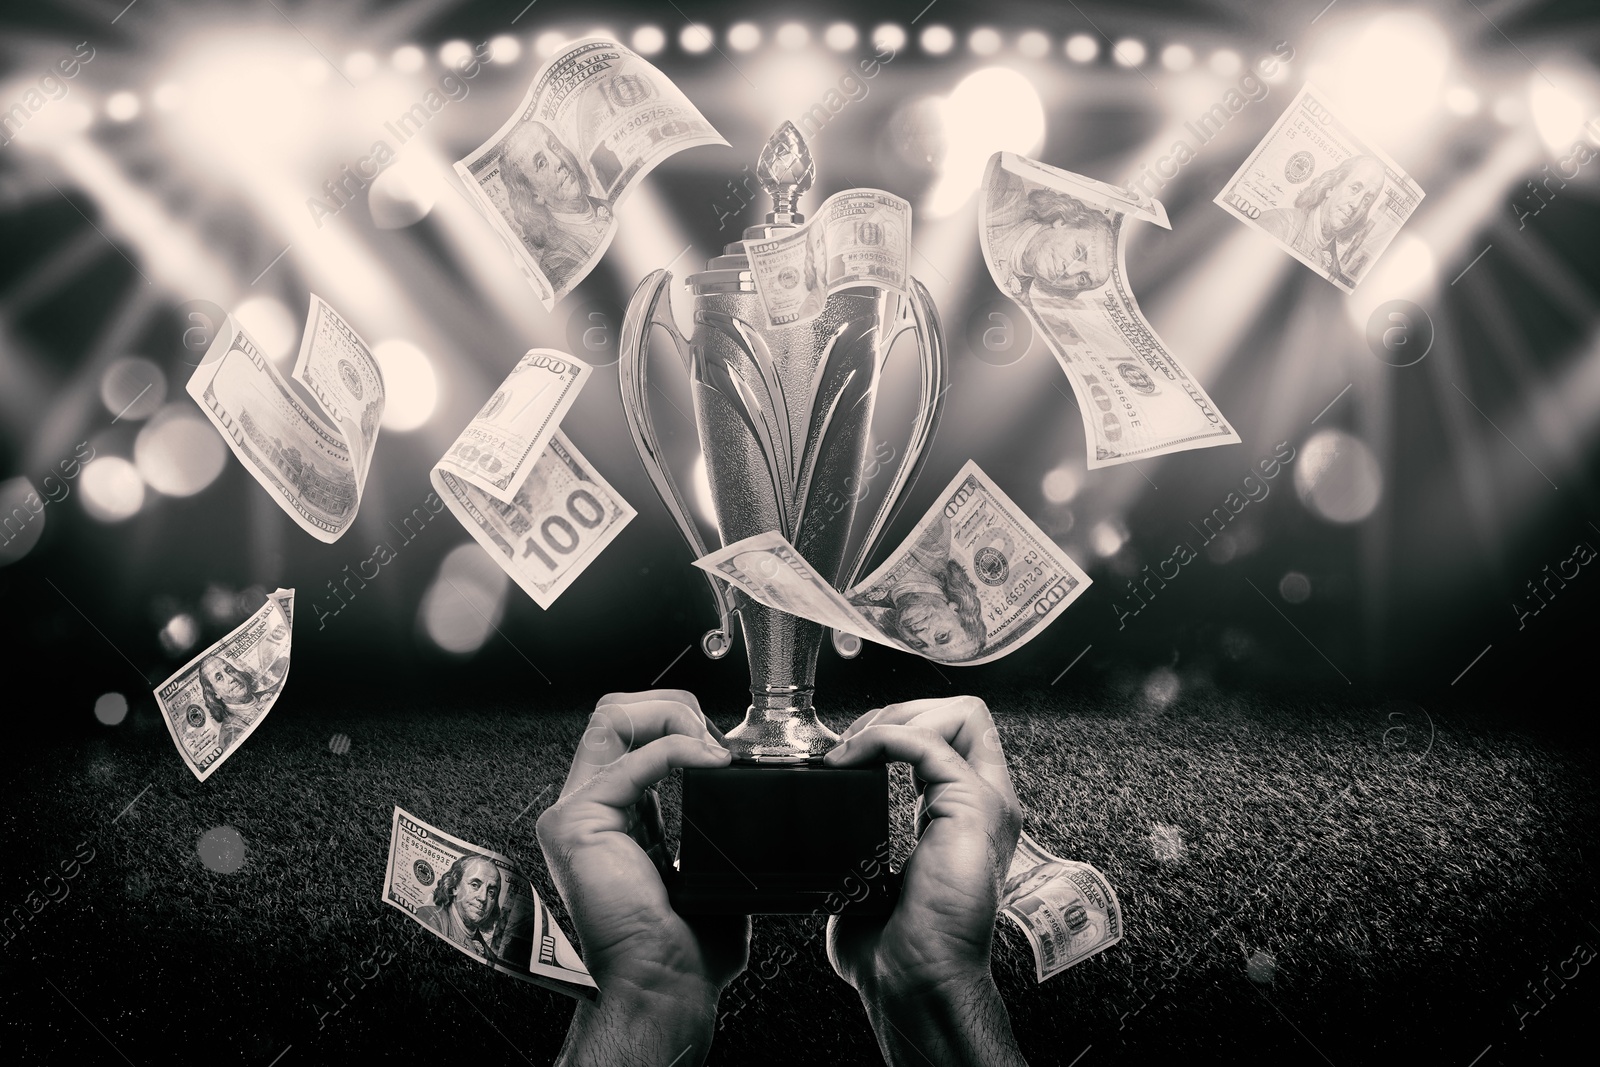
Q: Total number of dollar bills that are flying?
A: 10